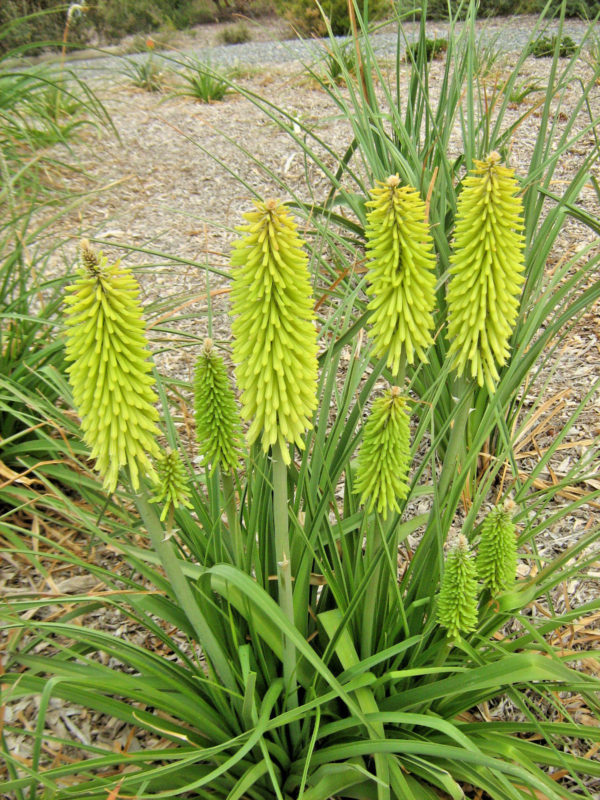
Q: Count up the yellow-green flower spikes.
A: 9